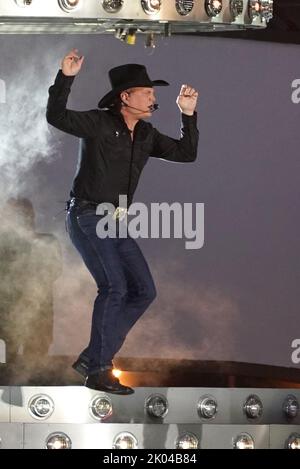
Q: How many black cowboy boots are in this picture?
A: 2